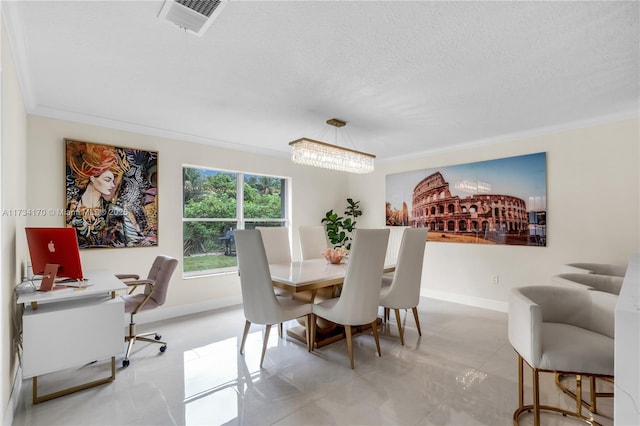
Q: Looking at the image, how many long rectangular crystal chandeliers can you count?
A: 1